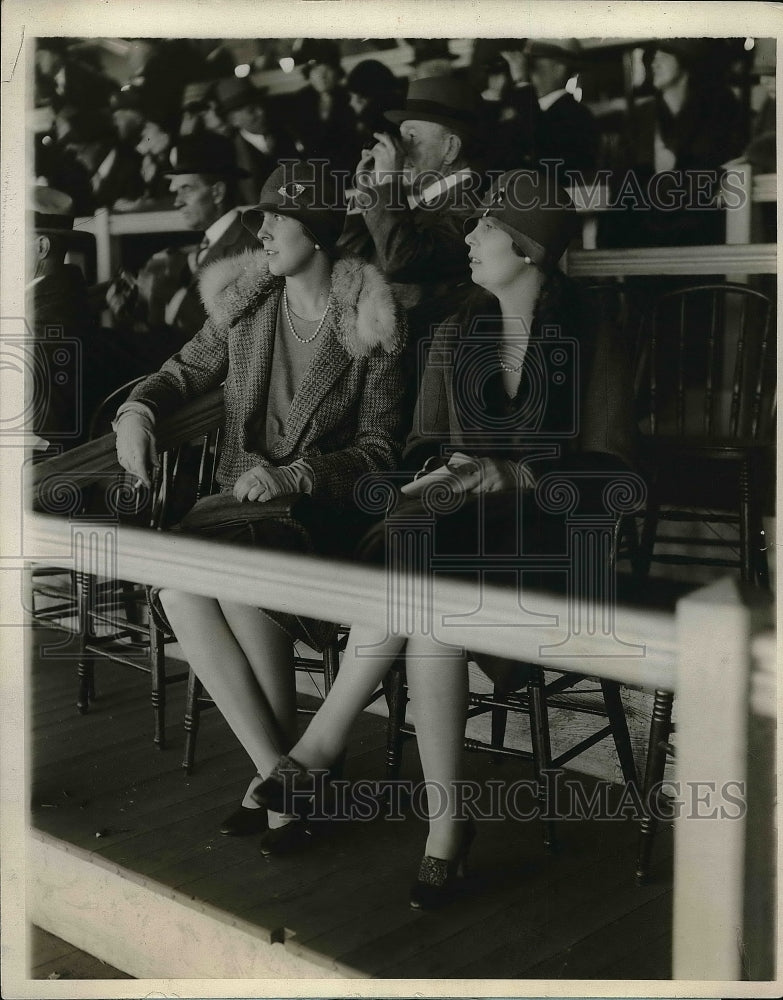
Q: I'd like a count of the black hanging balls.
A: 0